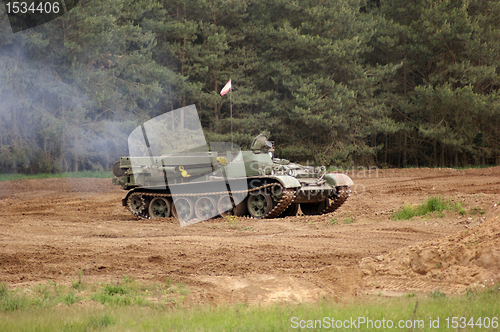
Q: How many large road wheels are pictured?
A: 5